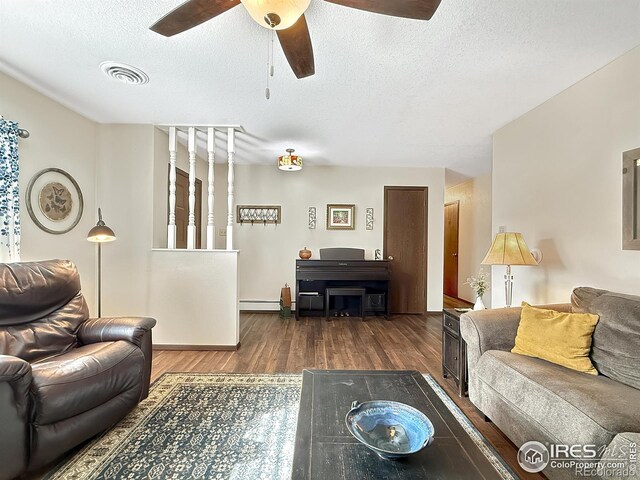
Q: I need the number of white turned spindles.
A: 4